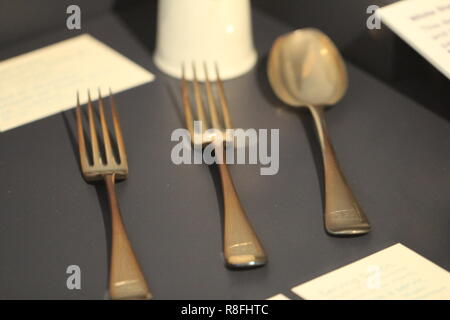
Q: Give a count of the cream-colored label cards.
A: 4